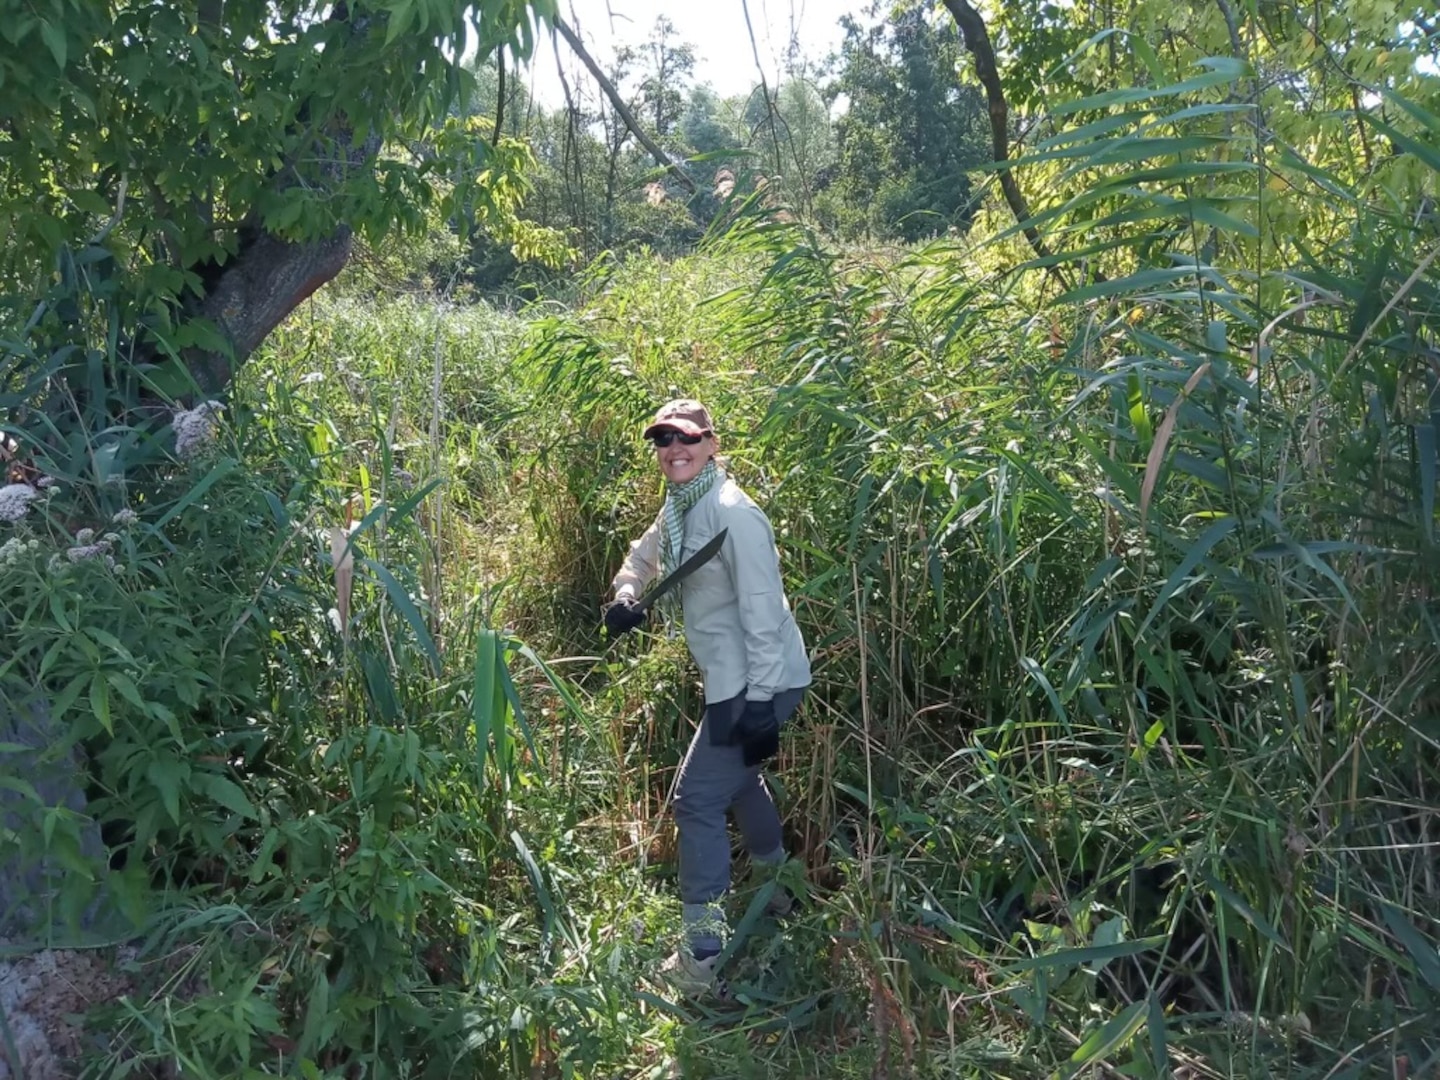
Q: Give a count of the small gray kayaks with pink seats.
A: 0